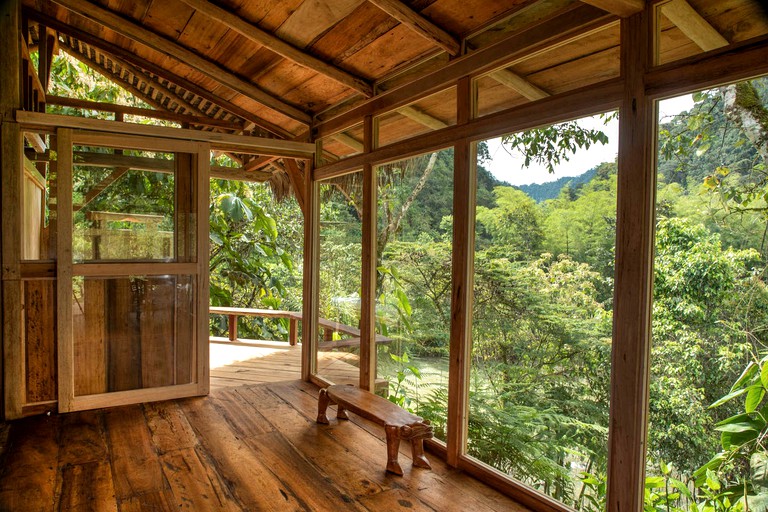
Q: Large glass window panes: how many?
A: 4